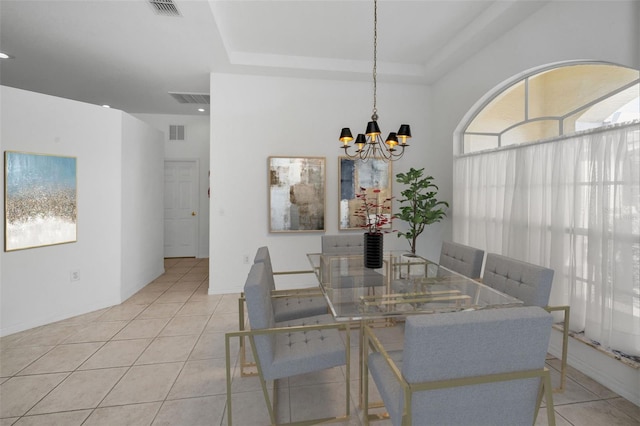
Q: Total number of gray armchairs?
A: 6